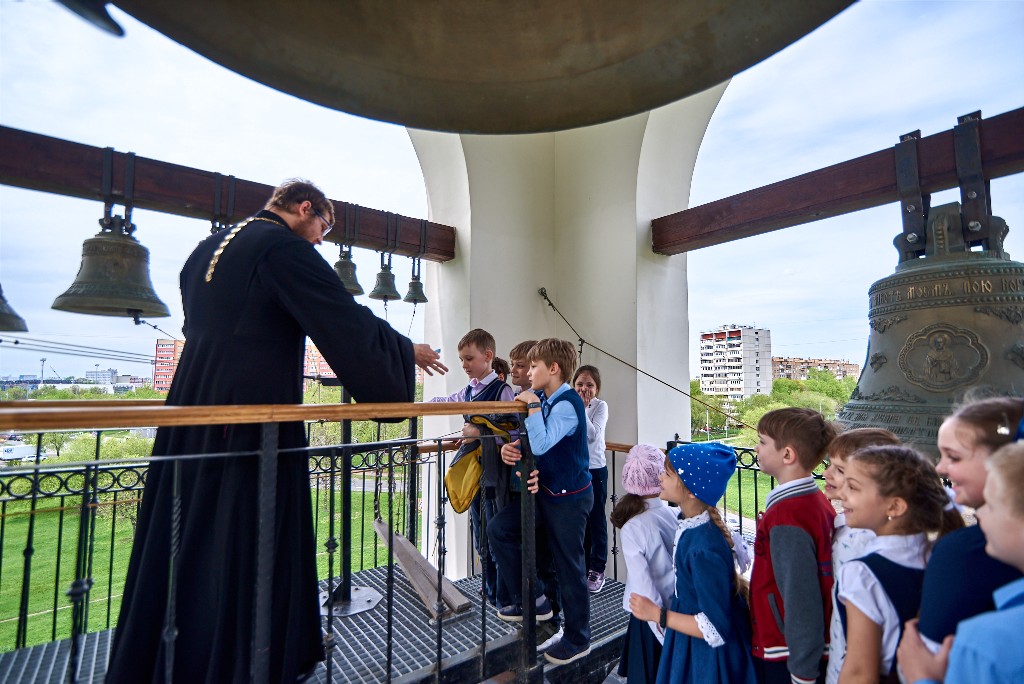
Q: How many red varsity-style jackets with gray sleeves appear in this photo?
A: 1